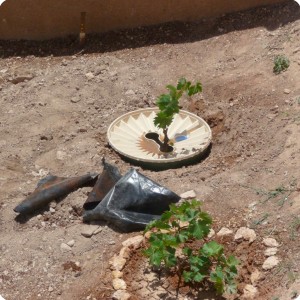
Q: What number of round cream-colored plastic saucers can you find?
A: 1